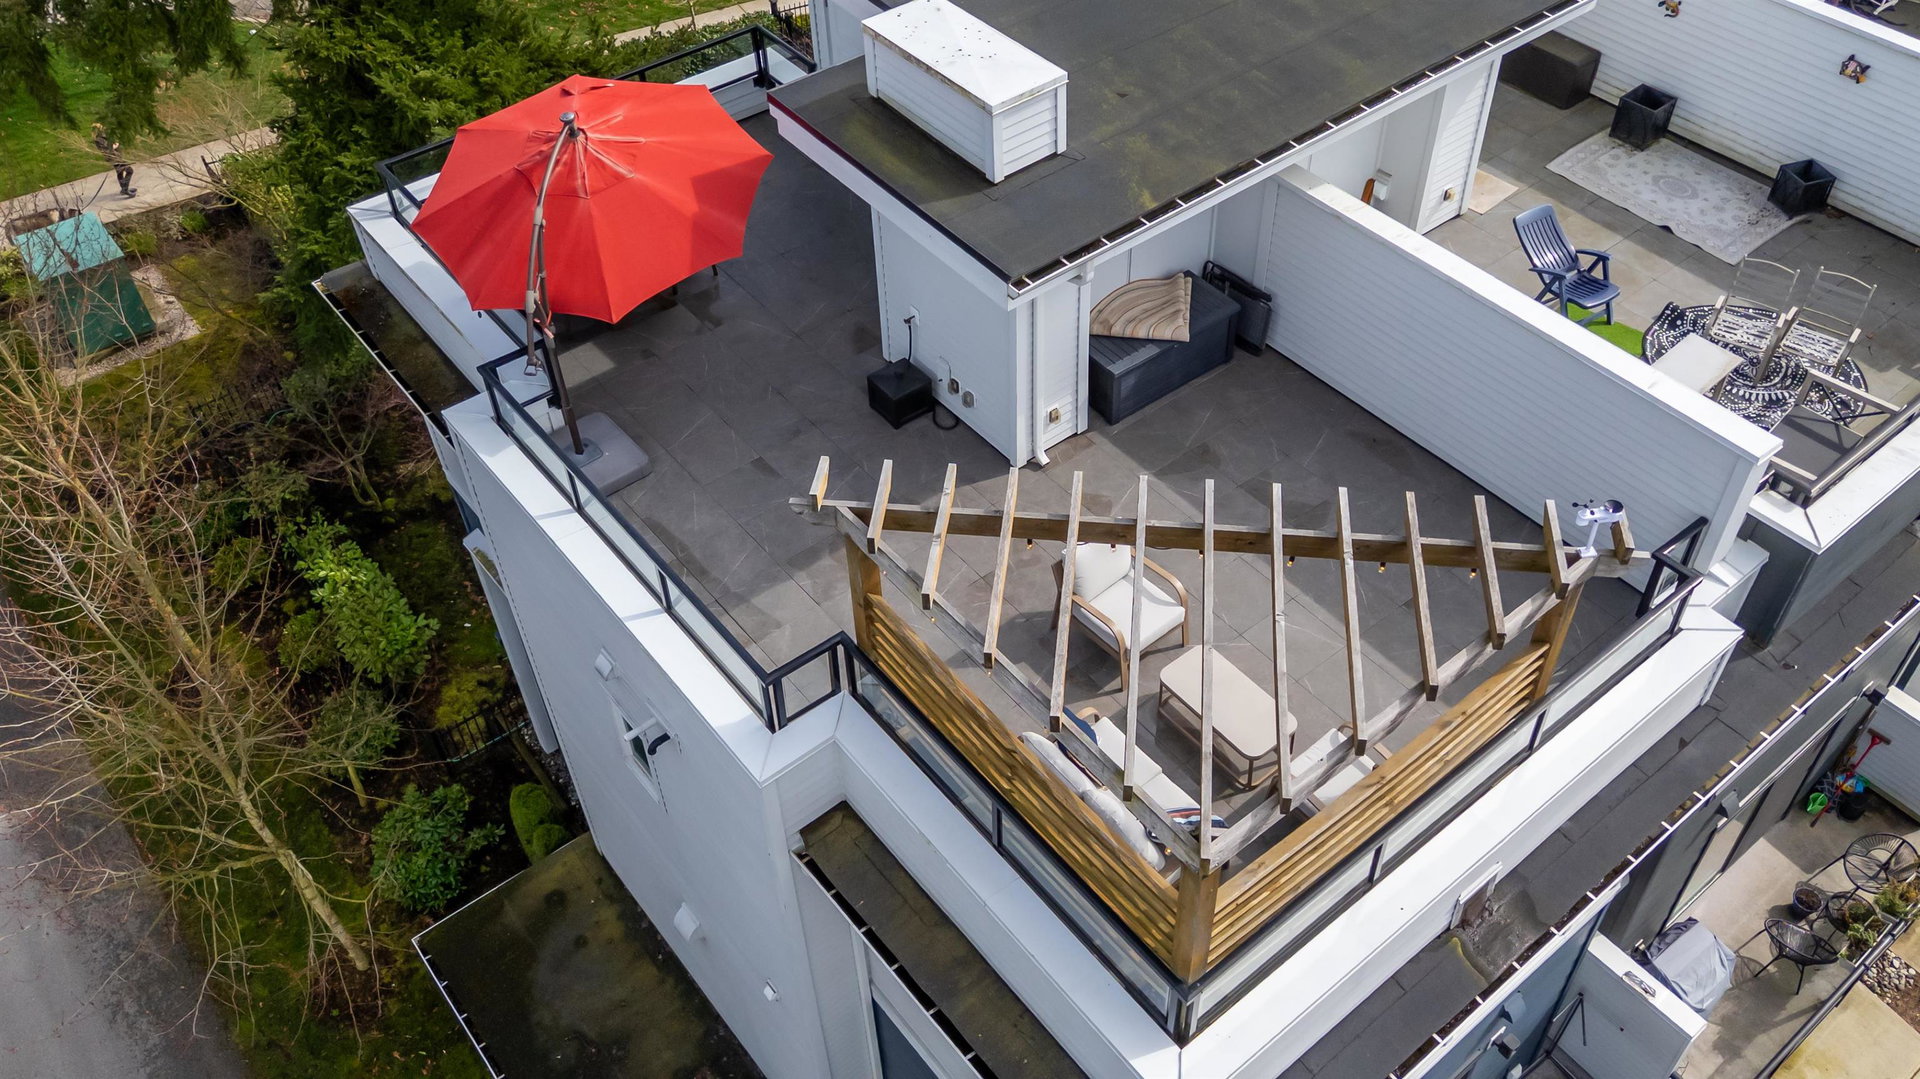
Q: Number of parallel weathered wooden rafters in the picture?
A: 13